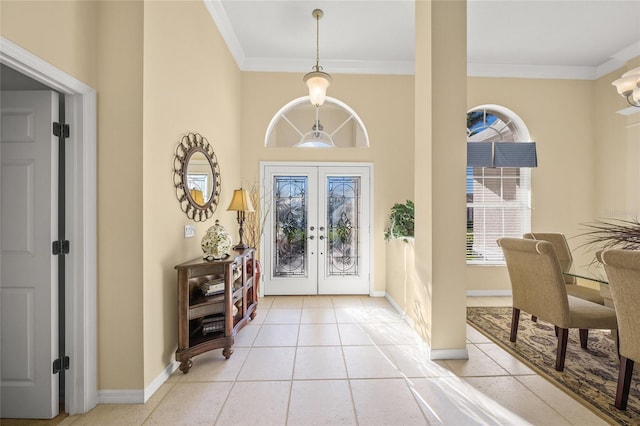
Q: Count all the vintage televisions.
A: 0